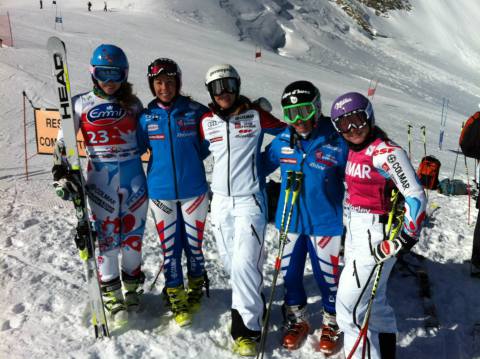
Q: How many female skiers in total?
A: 5